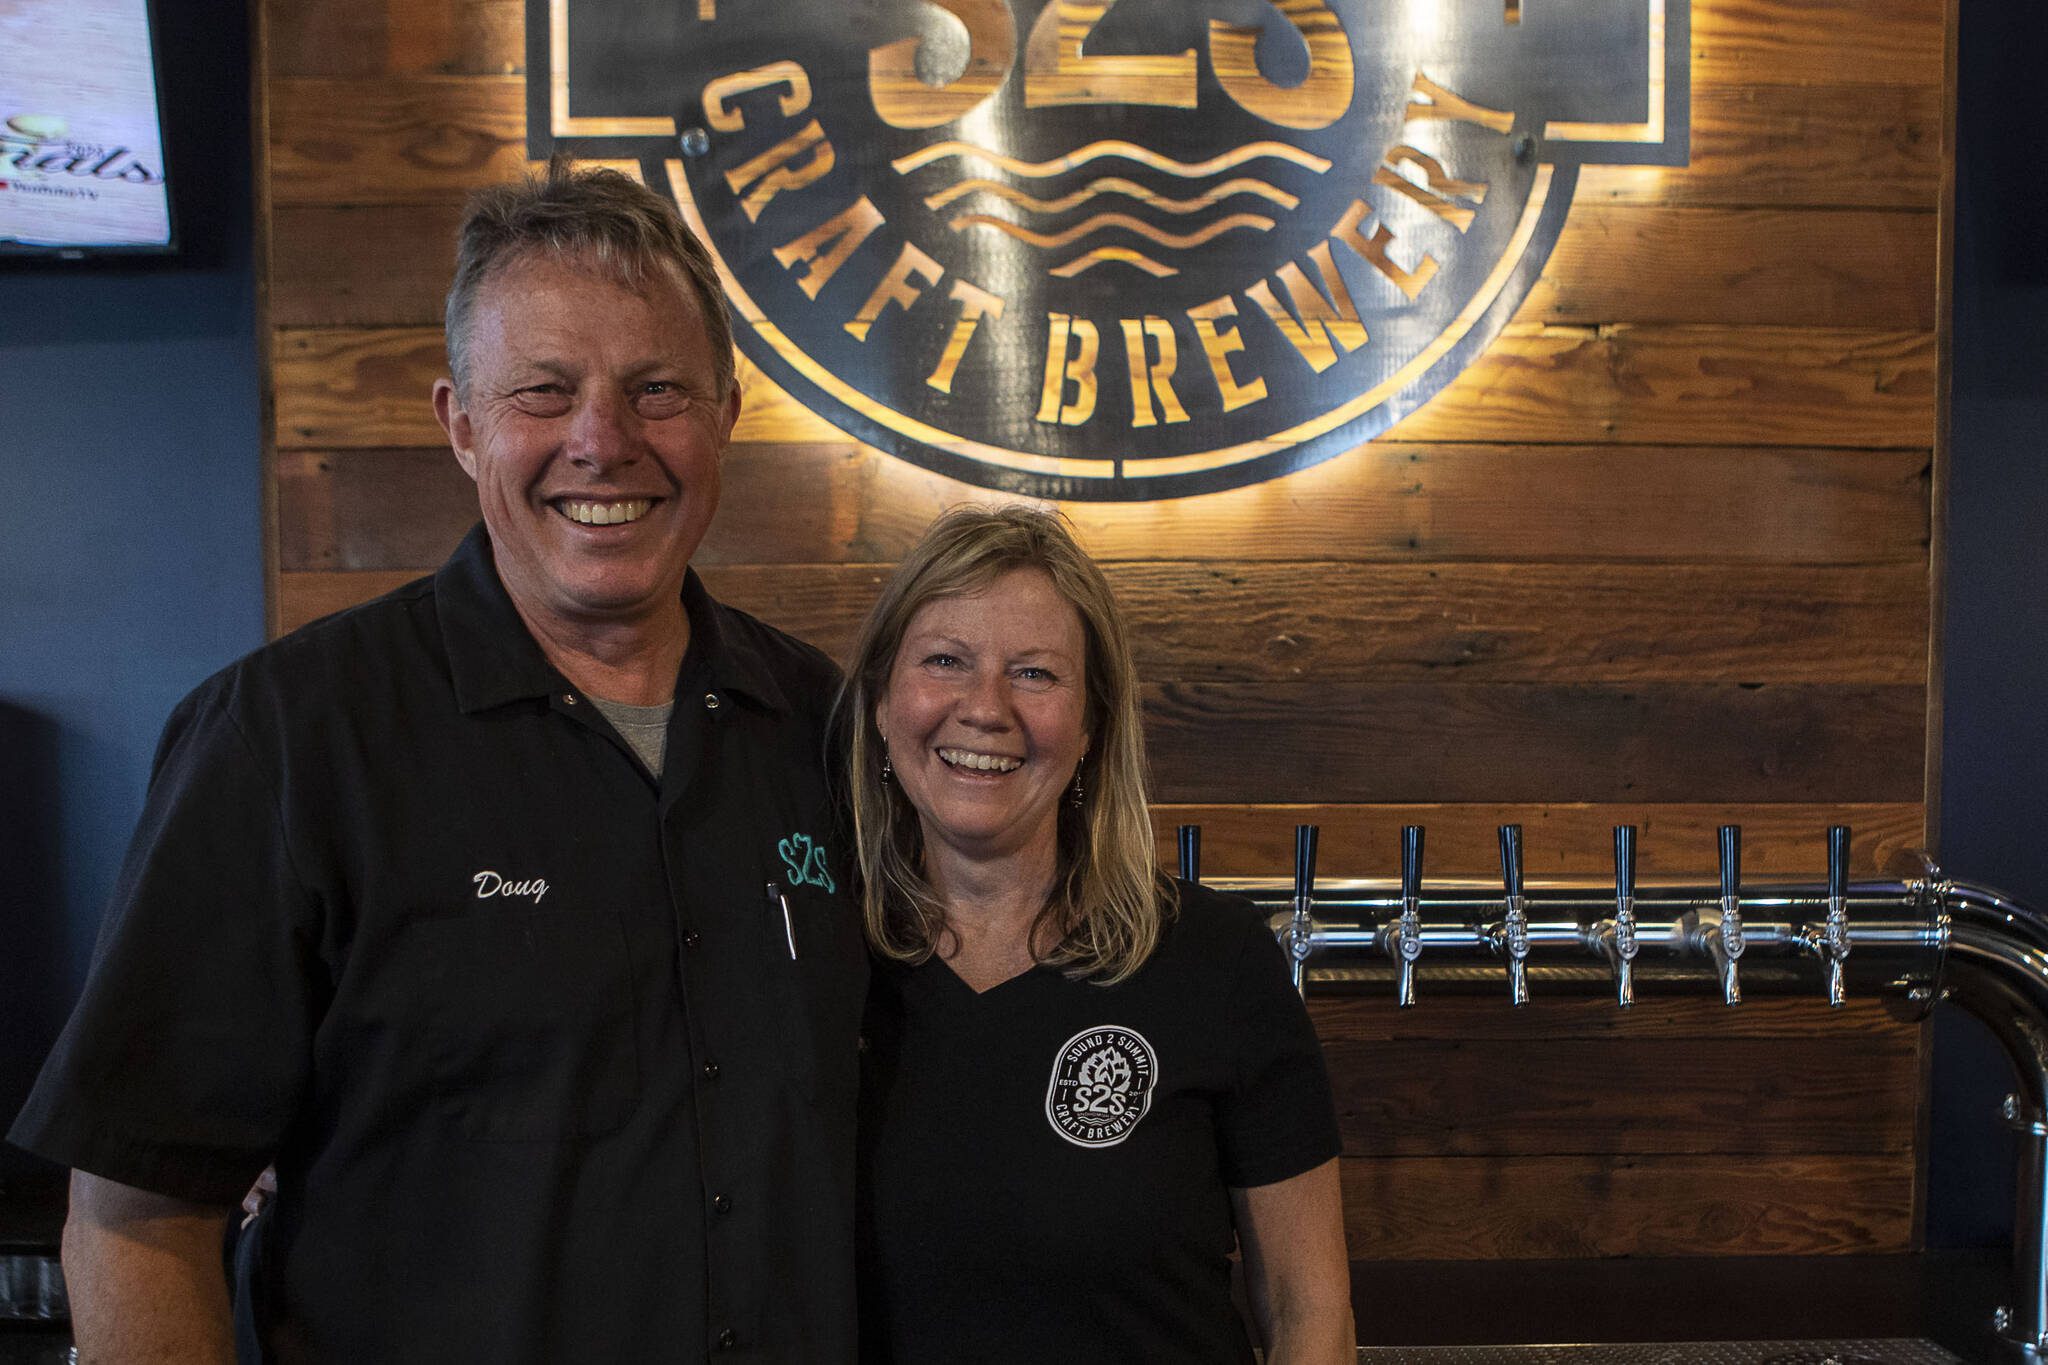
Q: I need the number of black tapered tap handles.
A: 7